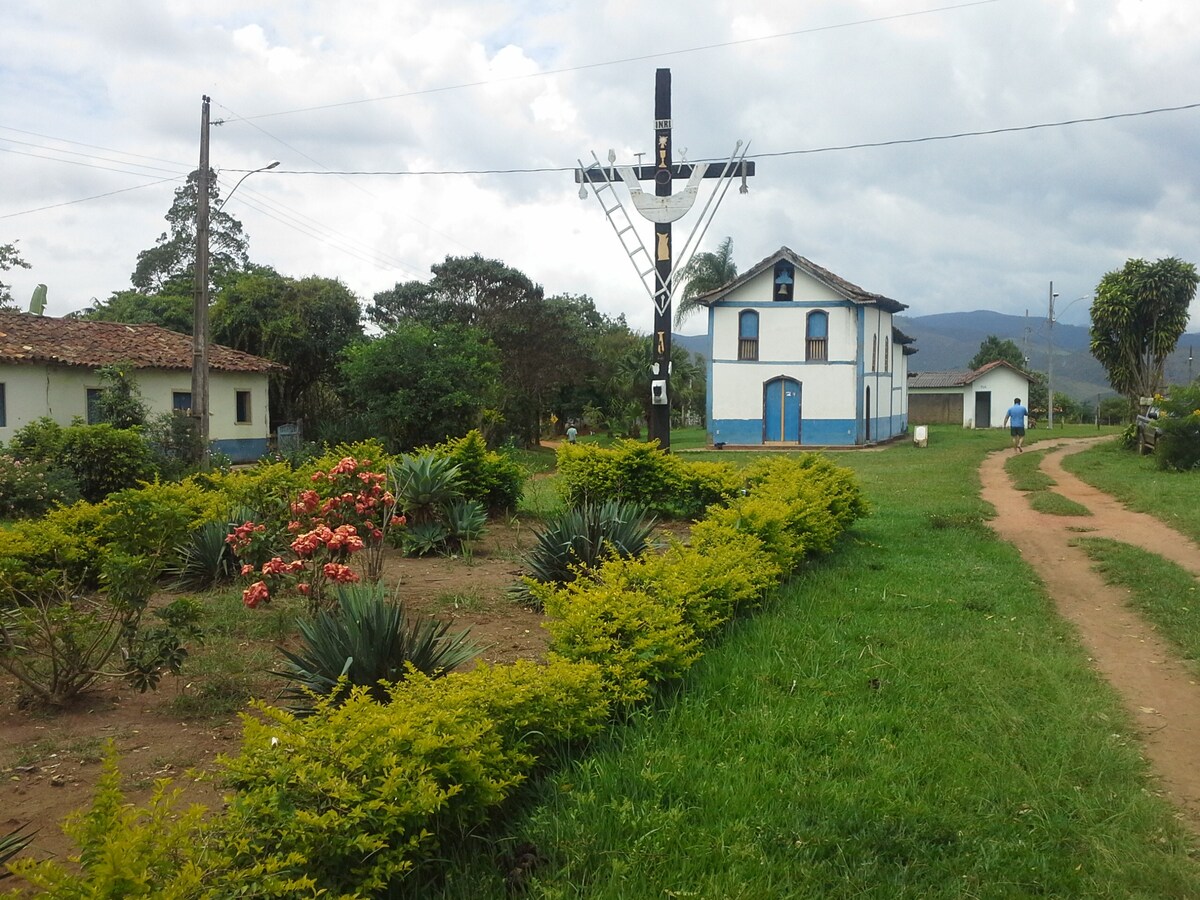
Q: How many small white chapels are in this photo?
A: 1